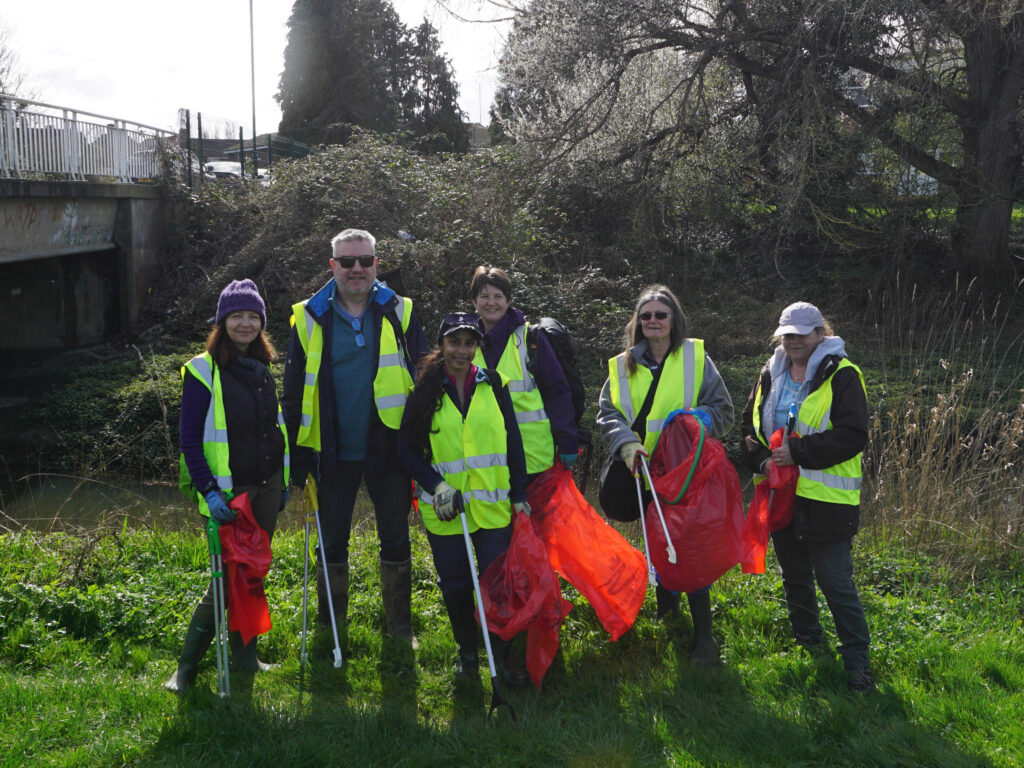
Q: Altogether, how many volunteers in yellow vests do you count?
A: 6